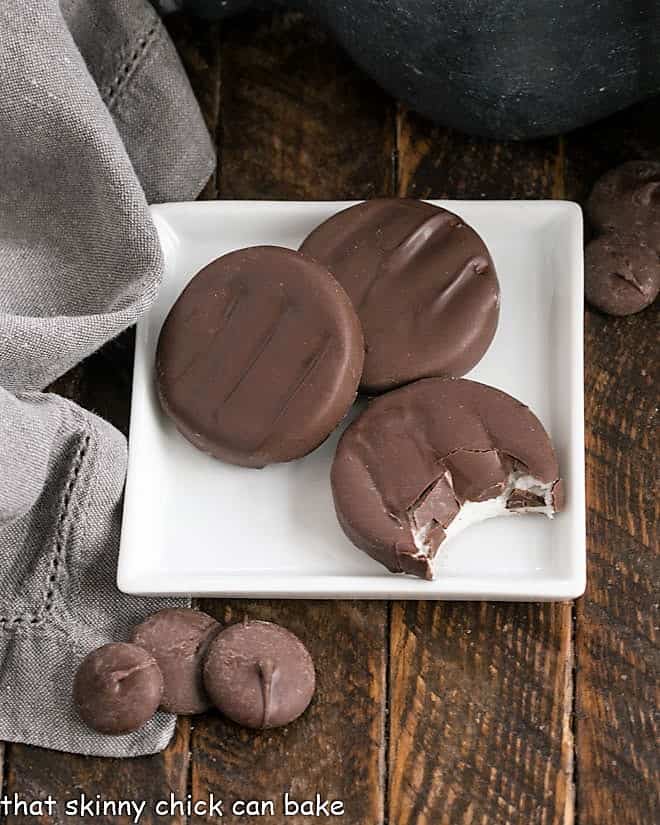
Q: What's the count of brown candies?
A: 8